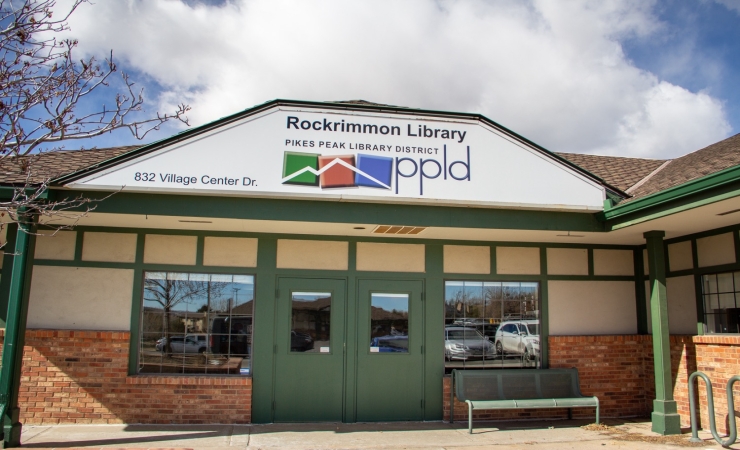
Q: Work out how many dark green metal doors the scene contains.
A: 2